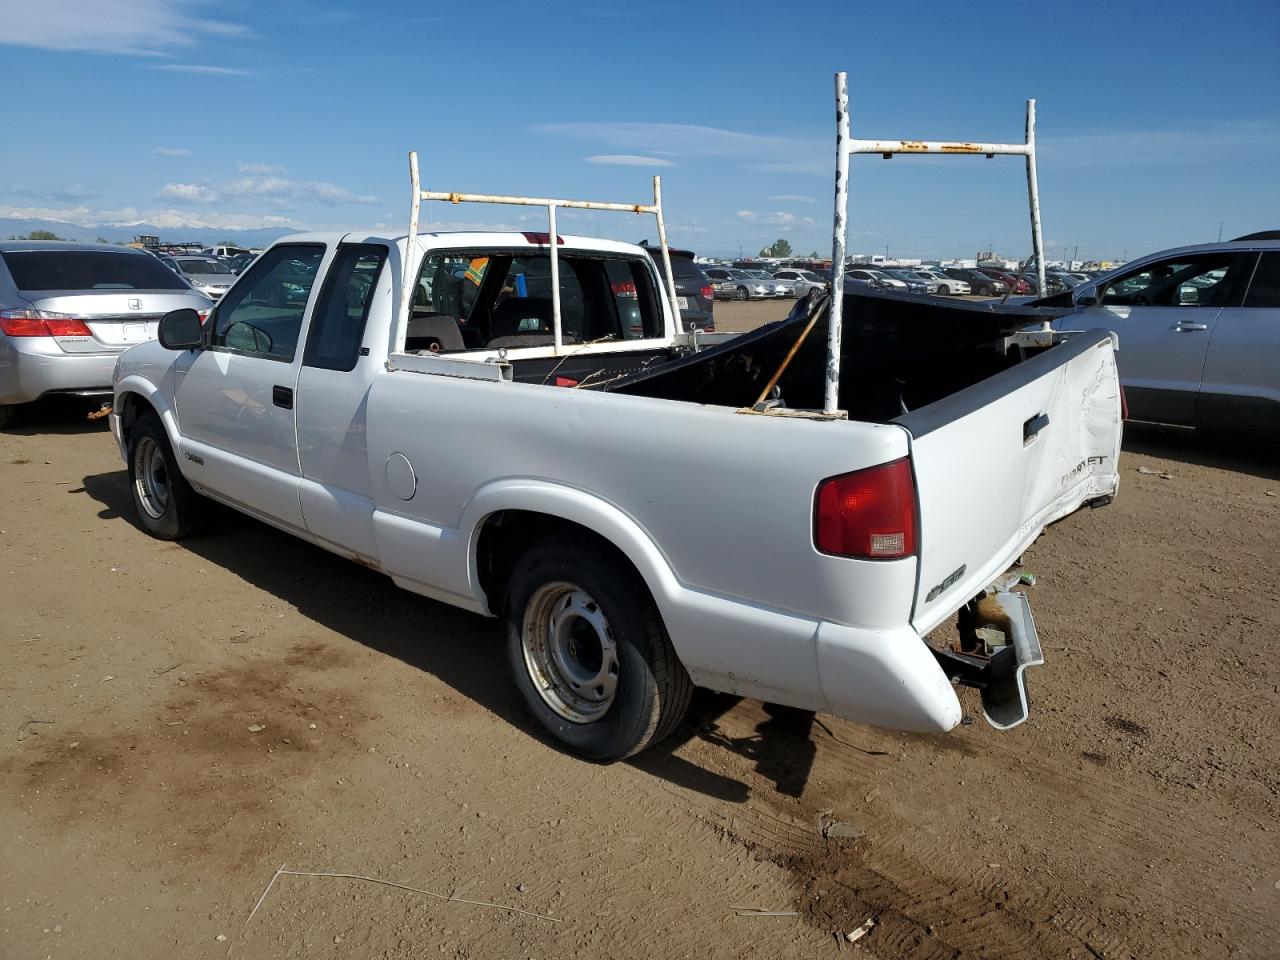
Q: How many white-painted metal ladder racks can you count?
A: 2